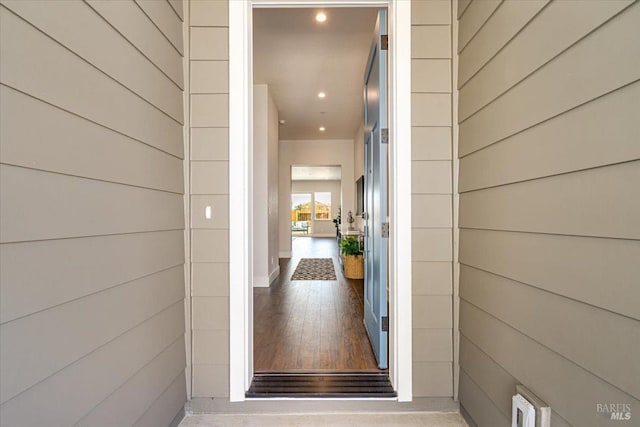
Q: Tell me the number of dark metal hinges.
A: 4